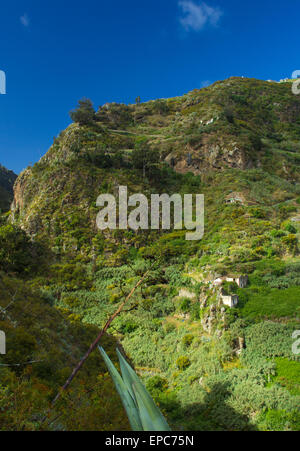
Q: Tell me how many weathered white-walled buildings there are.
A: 2